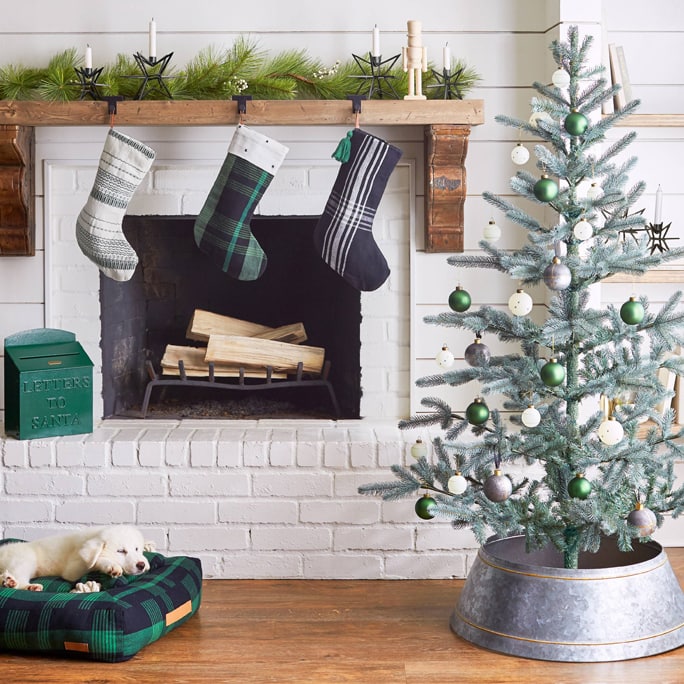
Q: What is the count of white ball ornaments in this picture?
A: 12